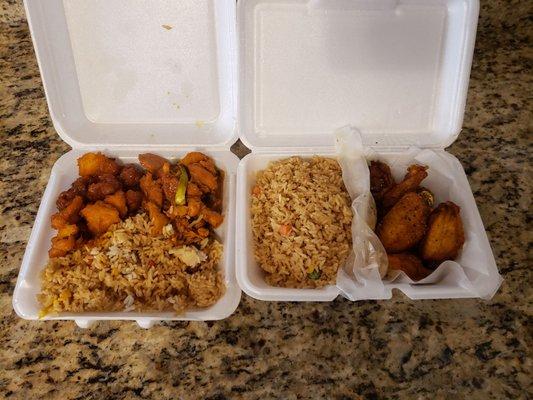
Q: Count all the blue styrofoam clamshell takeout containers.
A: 0